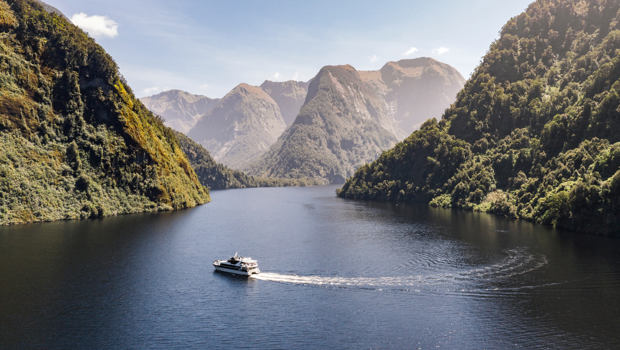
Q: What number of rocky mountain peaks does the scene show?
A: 5